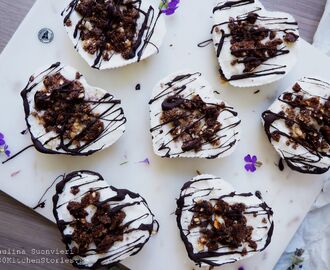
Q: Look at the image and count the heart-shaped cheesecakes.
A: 7